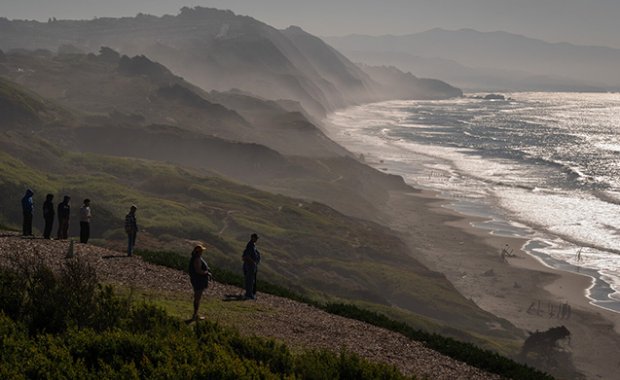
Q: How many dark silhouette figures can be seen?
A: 7